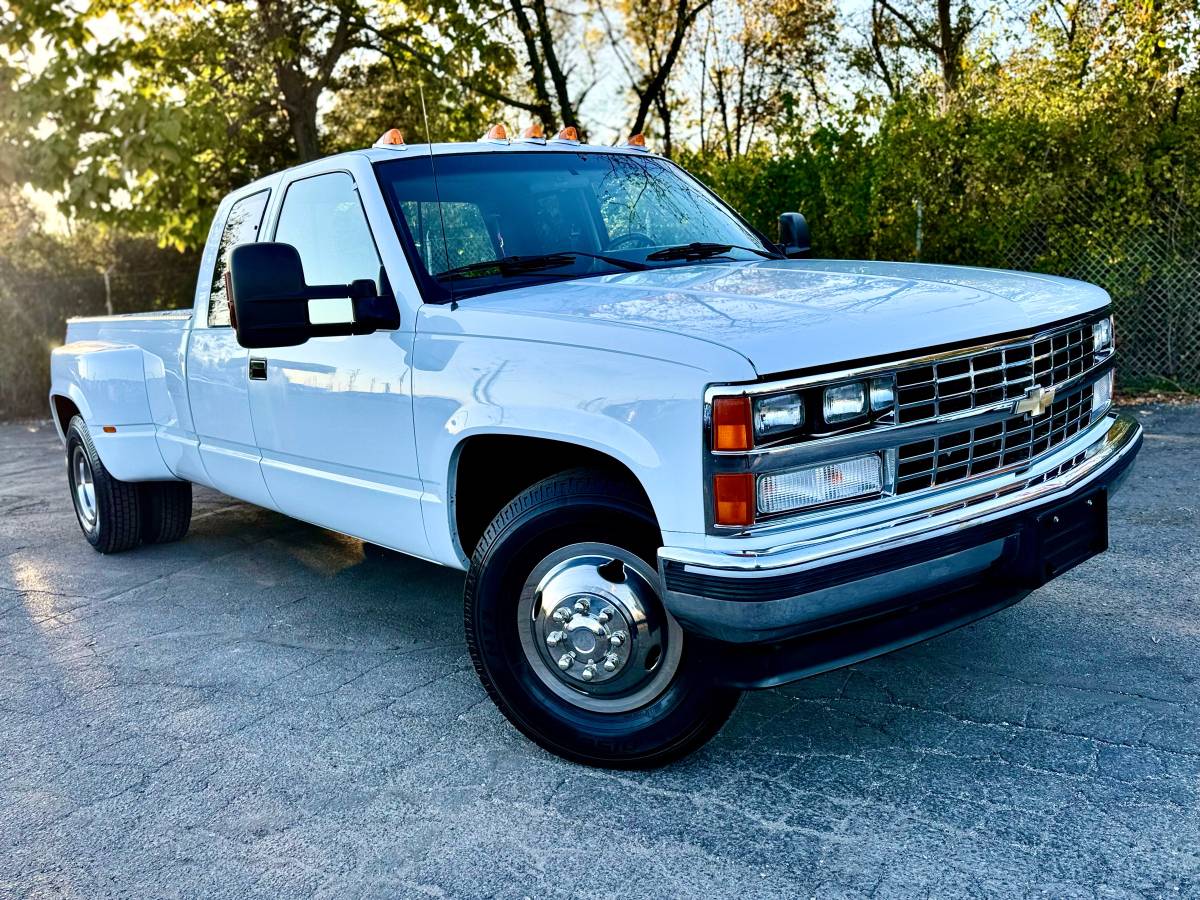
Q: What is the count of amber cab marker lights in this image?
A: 5